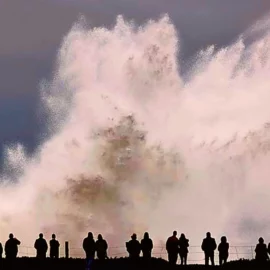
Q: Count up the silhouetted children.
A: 0